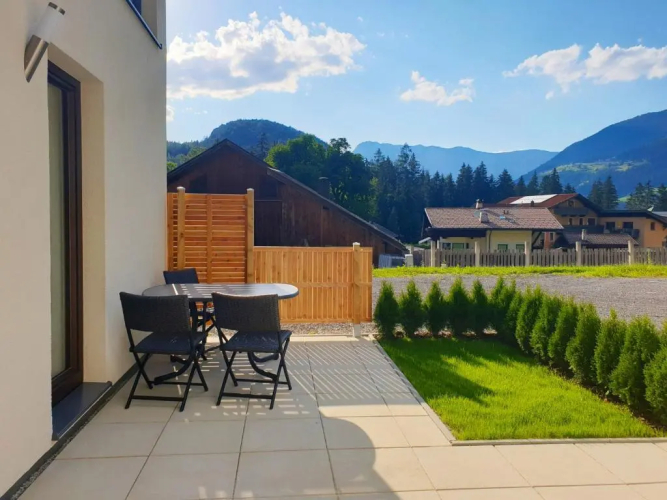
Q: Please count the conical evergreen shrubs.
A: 15